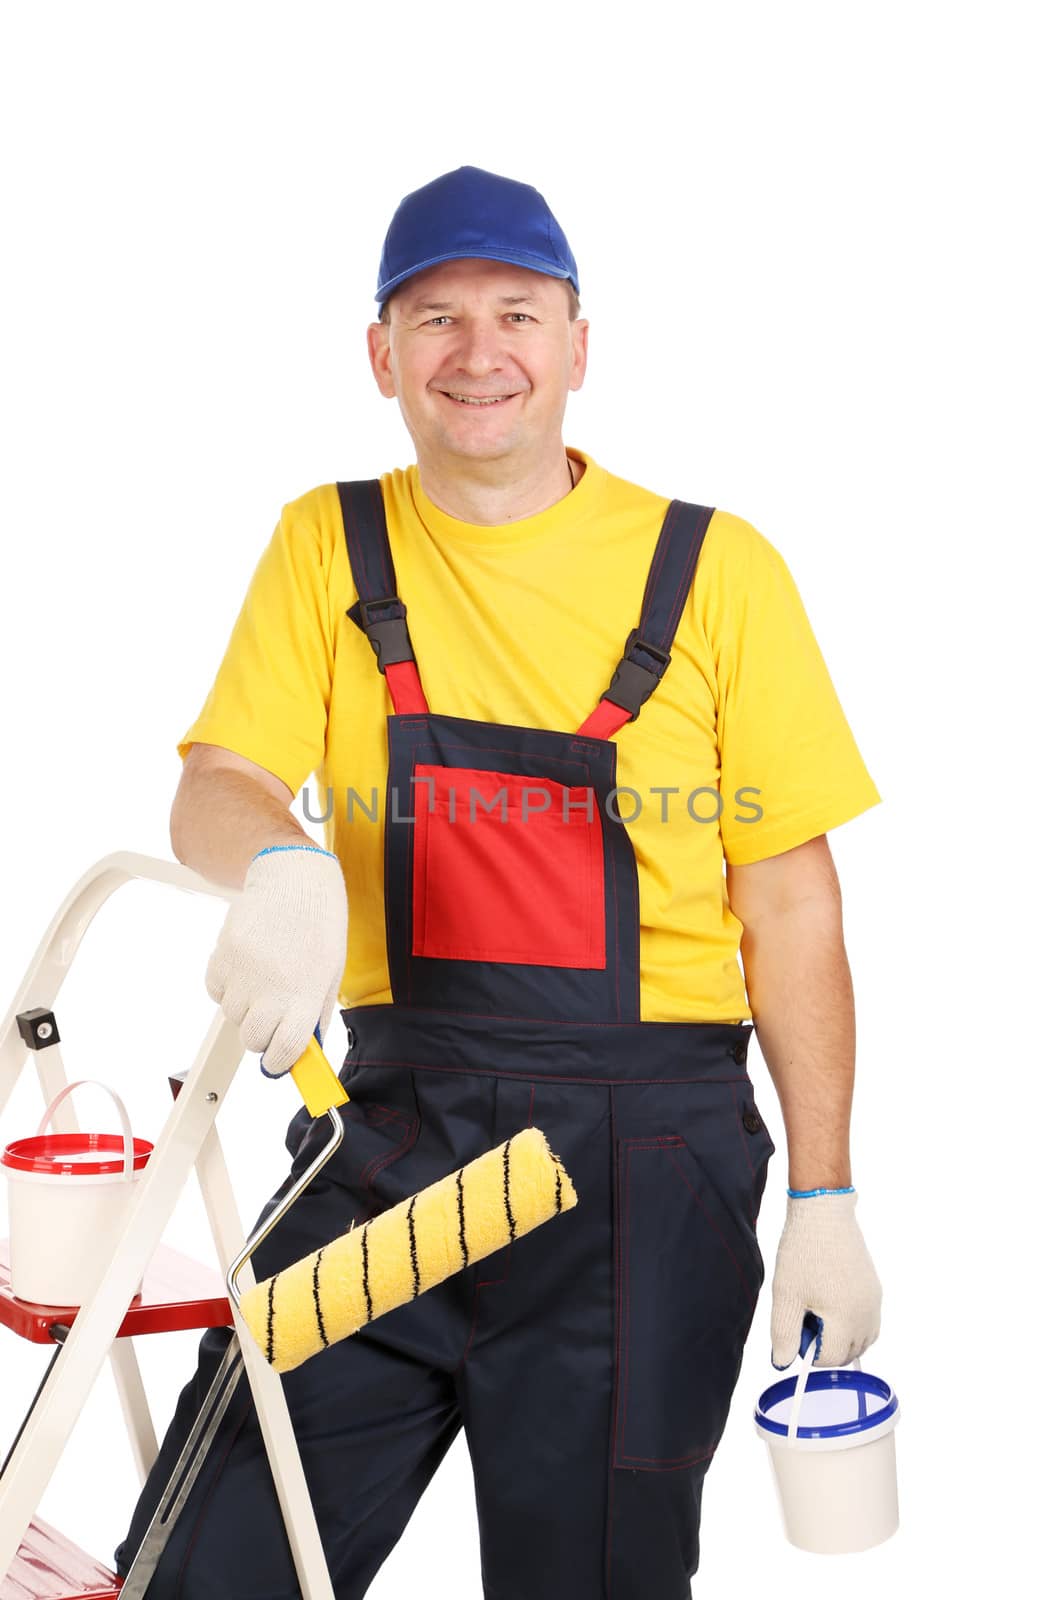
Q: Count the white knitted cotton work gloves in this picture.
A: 2